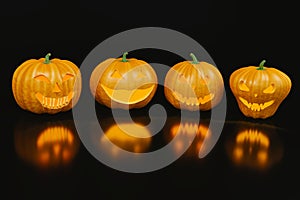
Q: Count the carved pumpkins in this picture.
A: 4